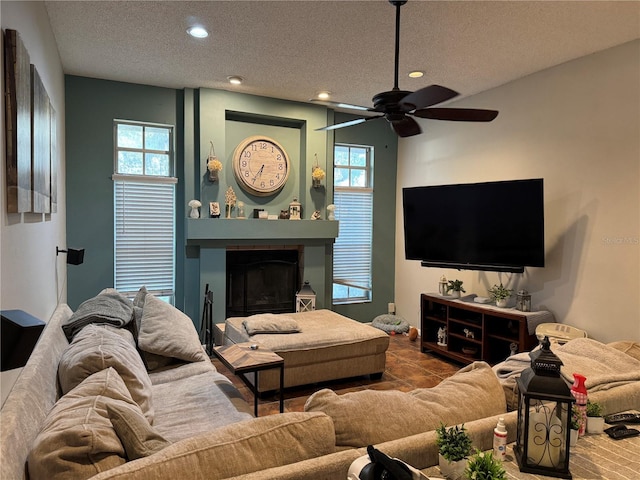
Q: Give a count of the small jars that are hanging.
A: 2